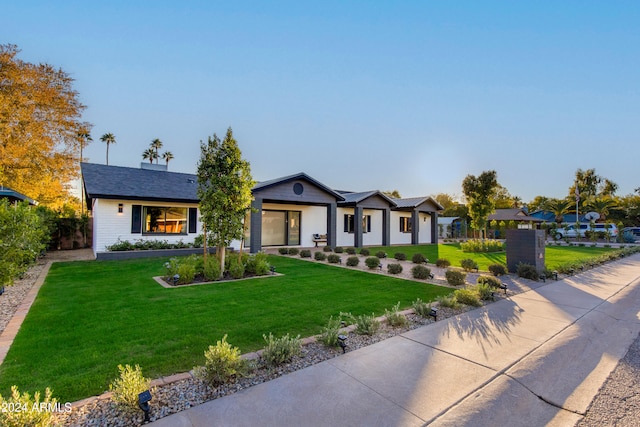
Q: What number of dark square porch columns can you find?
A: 6